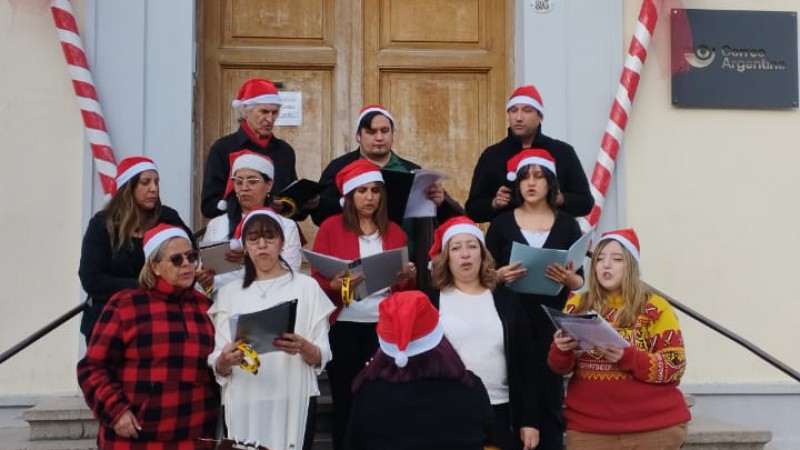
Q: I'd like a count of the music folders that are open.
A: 7